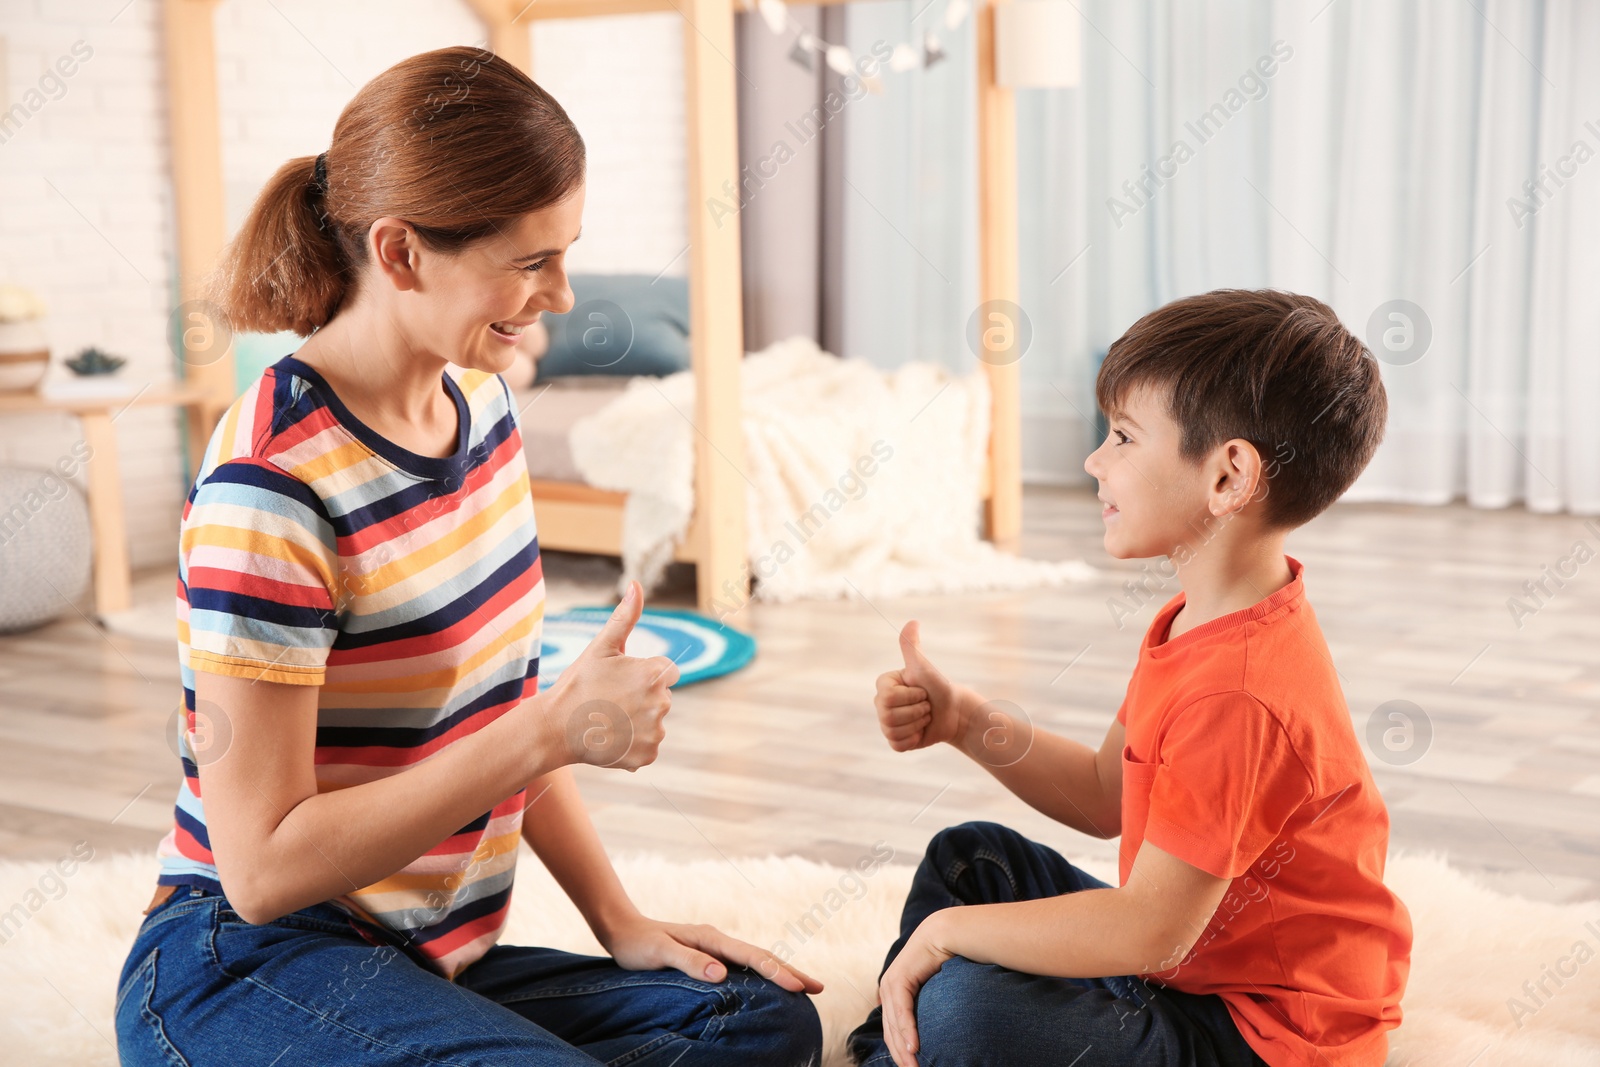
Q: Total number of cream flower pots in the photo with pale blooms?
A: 1